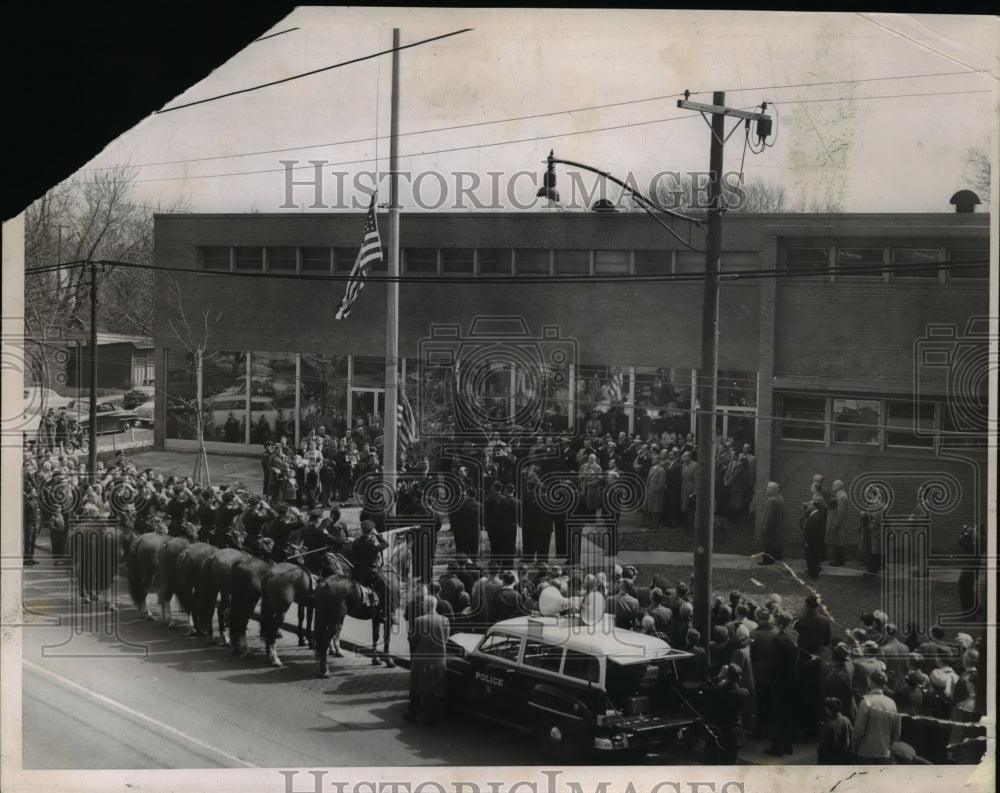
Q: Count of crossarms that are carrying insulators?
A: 1